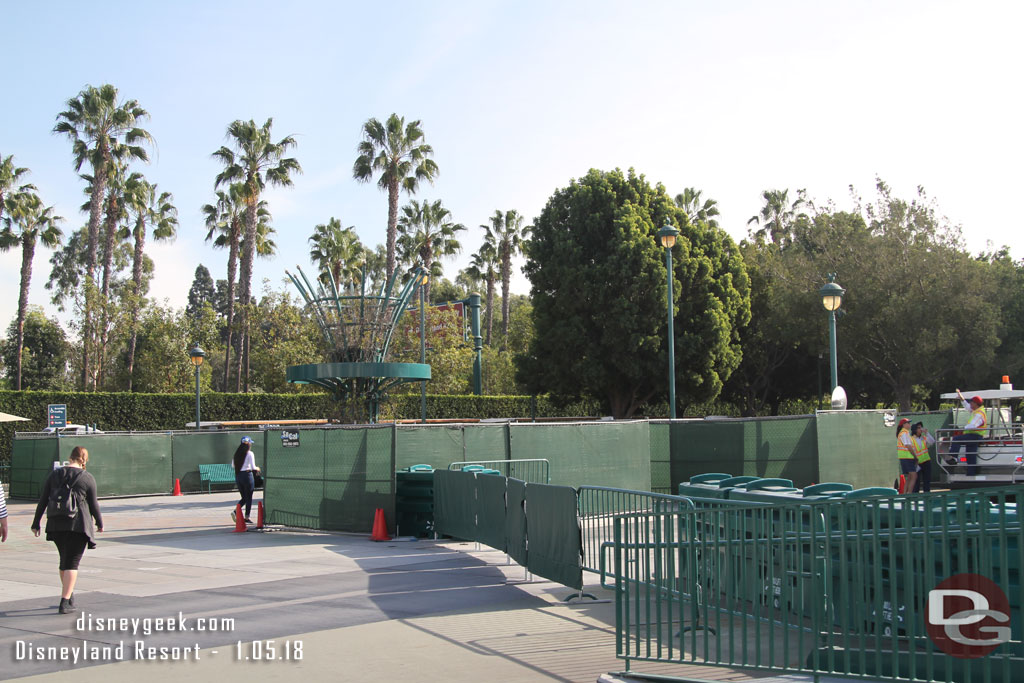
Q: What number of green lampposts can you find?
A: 4